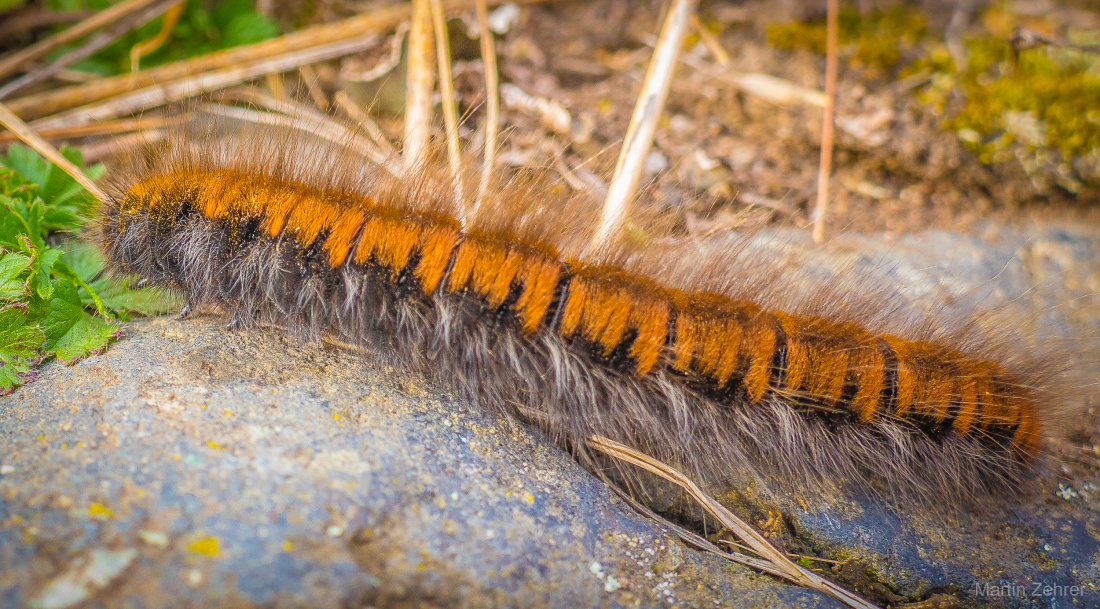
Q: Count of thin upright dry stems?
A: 5